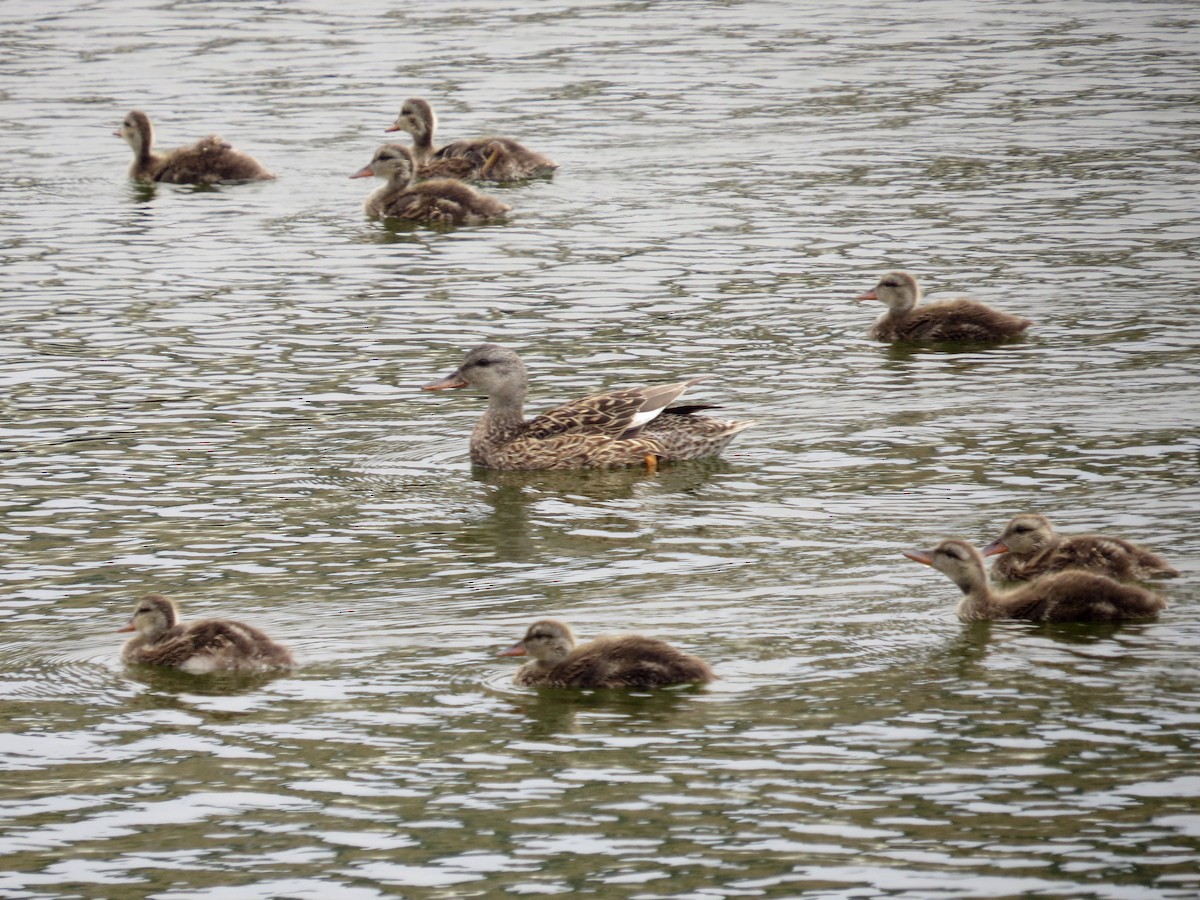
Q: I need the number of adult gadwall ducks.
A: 1